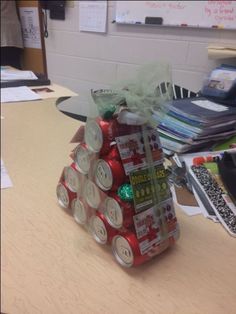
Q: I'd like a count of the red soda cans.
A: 10